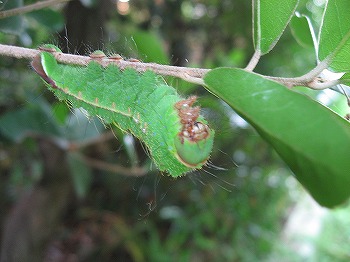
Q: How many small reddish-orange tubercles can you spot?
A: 7